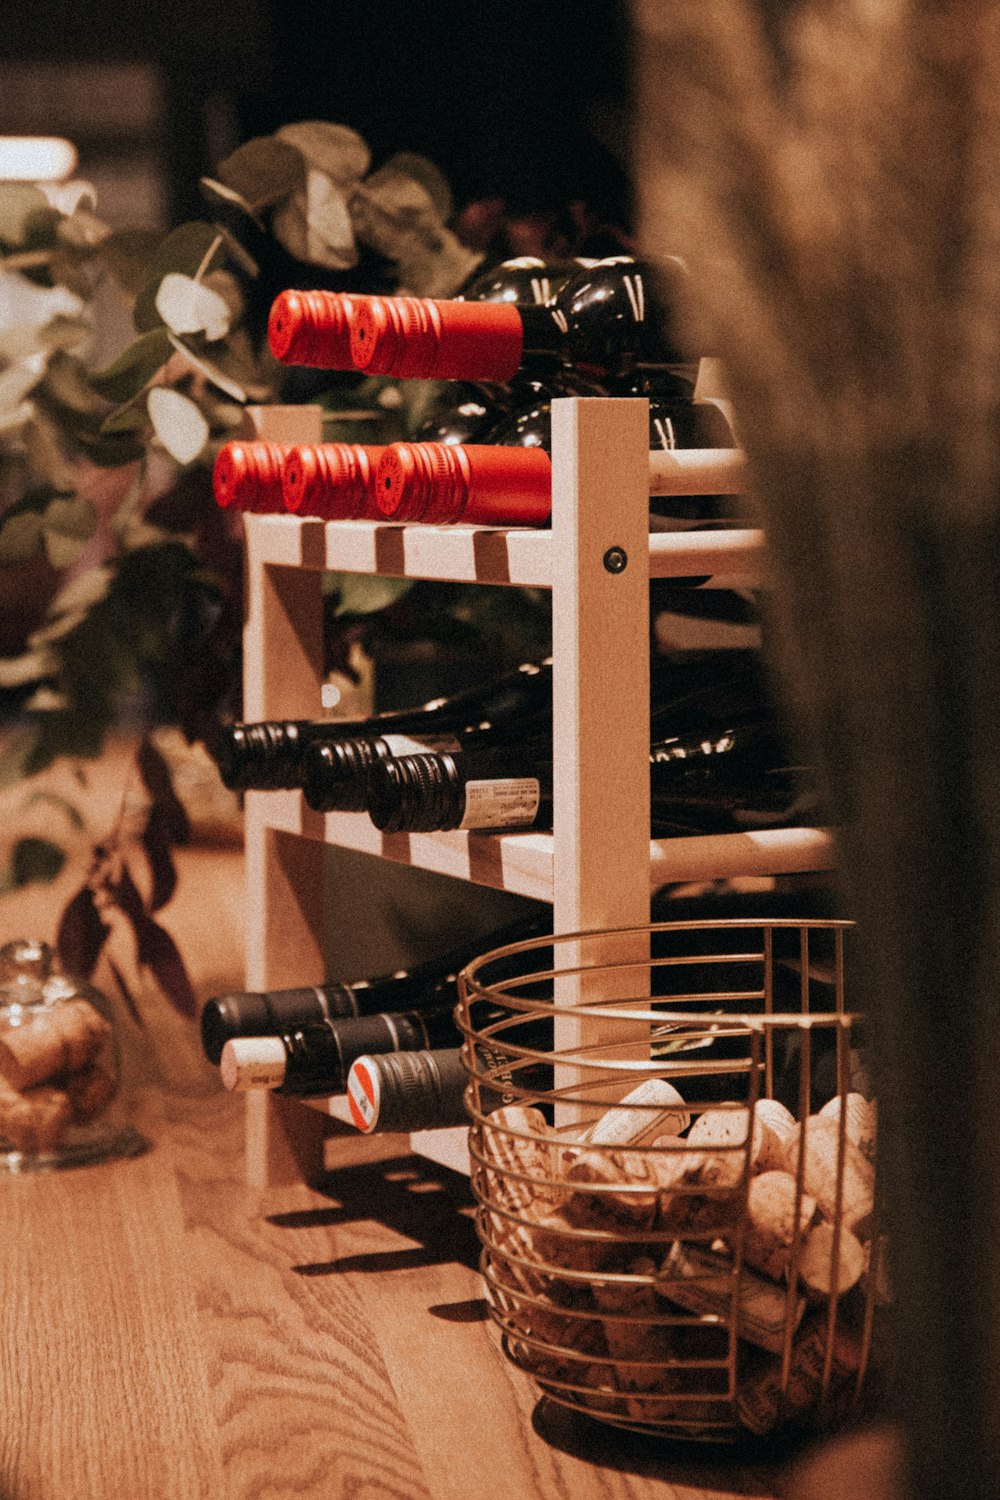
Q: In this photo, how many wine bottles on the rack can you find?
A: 11